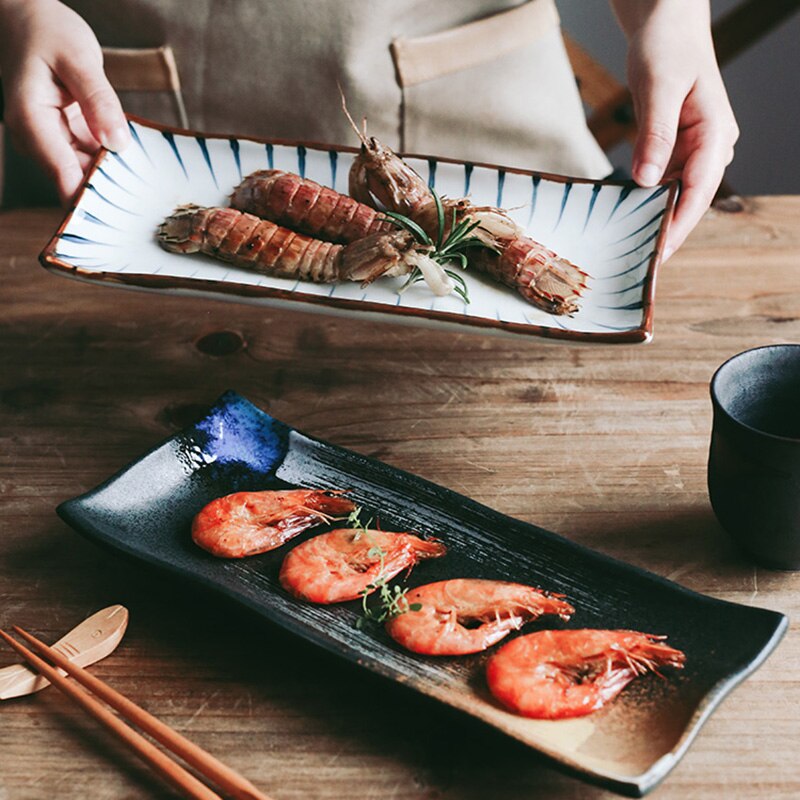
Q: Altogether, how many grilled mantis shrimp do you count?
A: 3